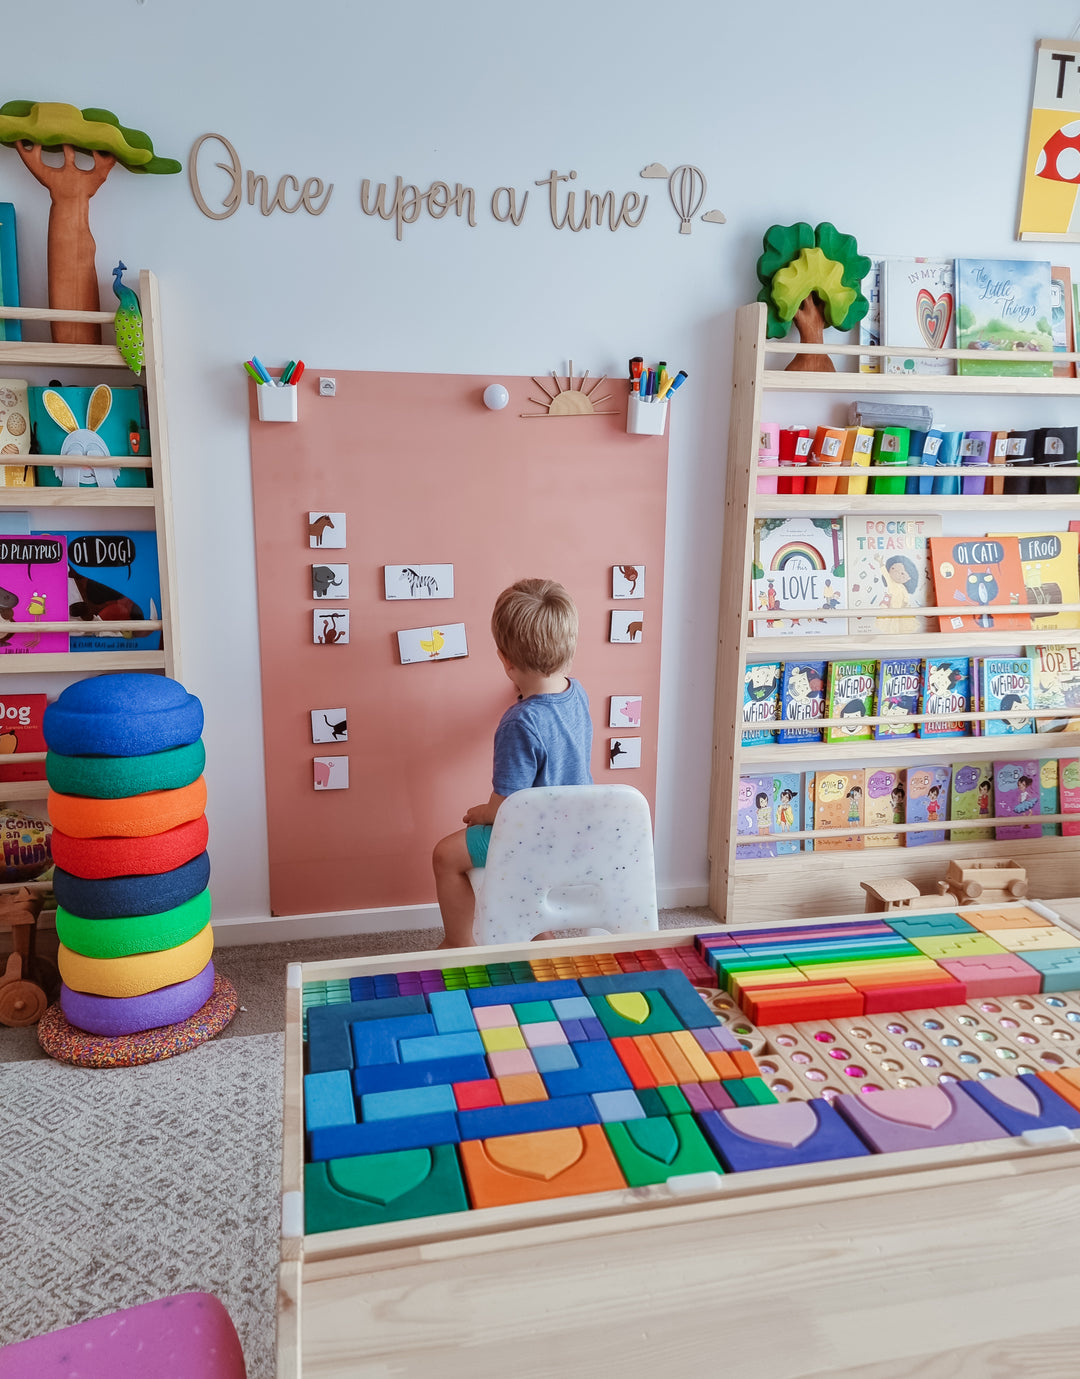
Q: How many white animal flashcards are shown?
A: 11